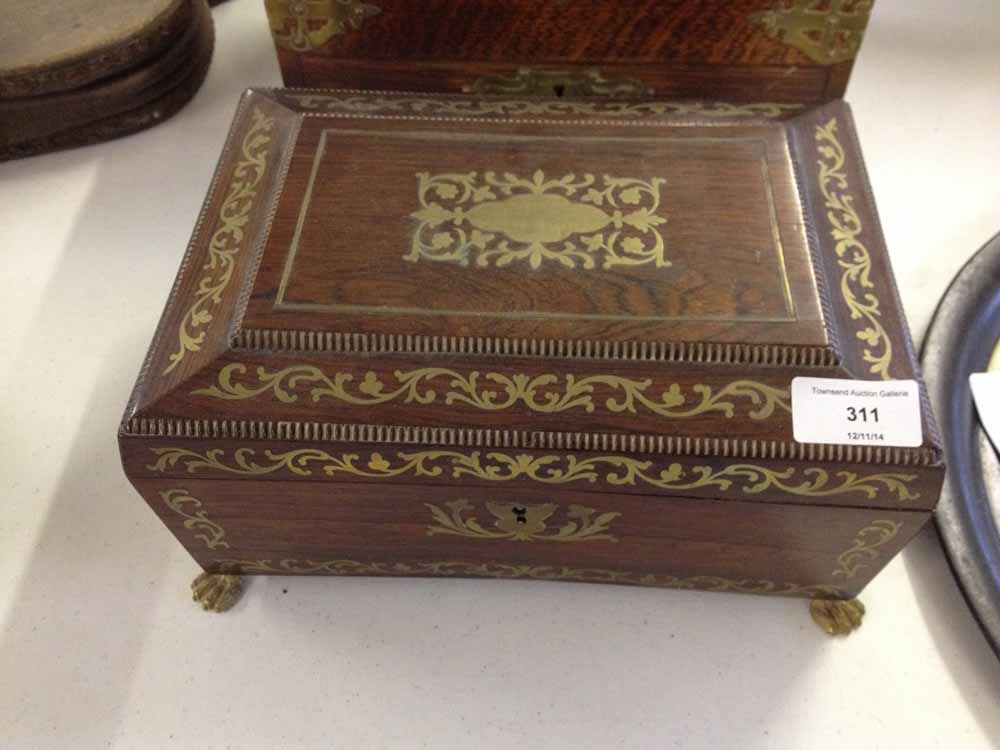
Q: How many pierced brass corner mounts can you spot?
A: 2